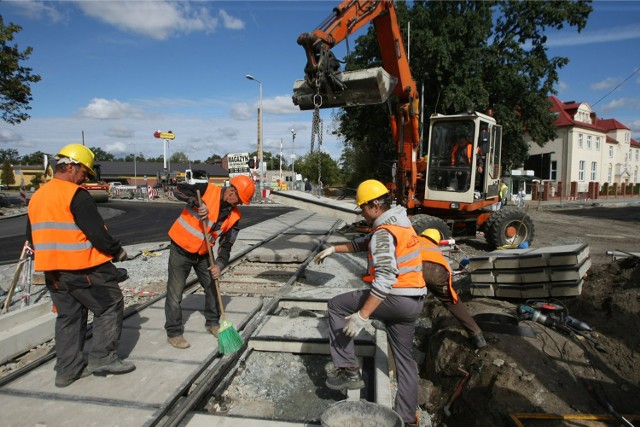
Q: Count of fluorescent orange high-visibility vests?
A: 5